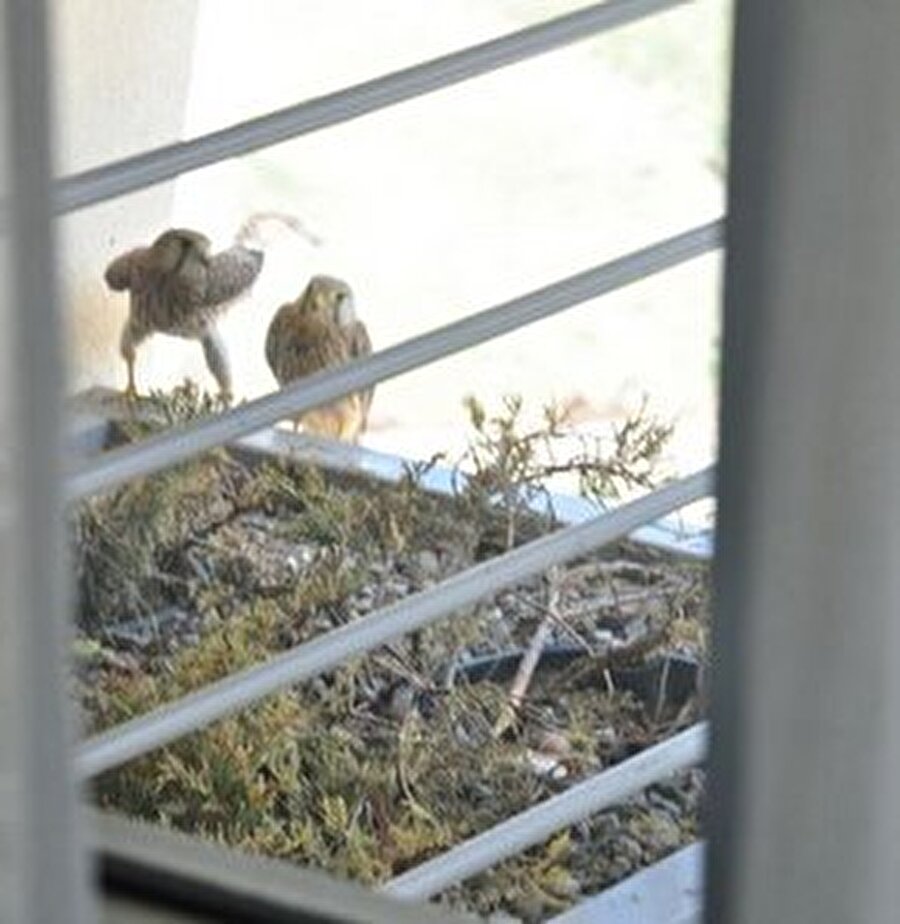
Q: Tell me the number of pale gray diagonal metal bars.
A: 4